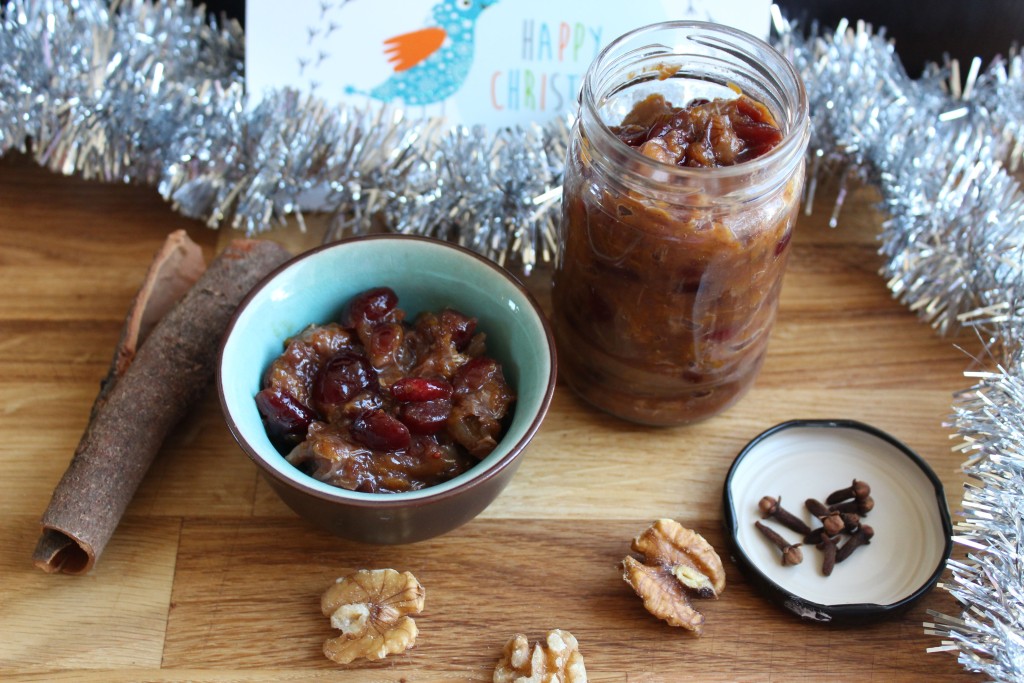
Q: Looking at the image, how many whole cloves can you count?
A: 8